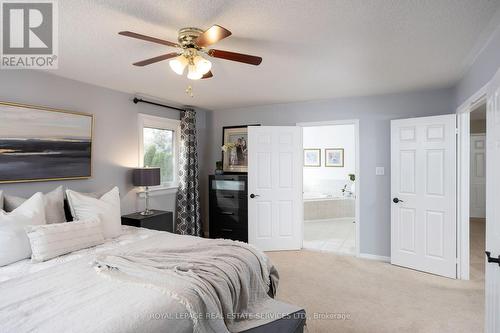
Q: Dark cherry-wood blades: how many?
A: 5